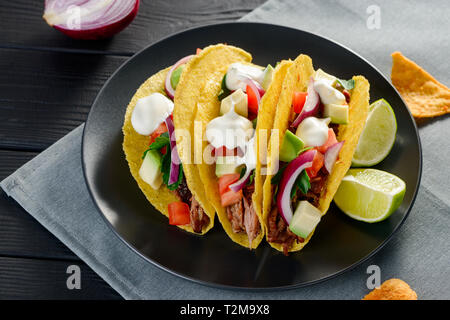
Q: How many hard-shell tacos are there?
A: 3